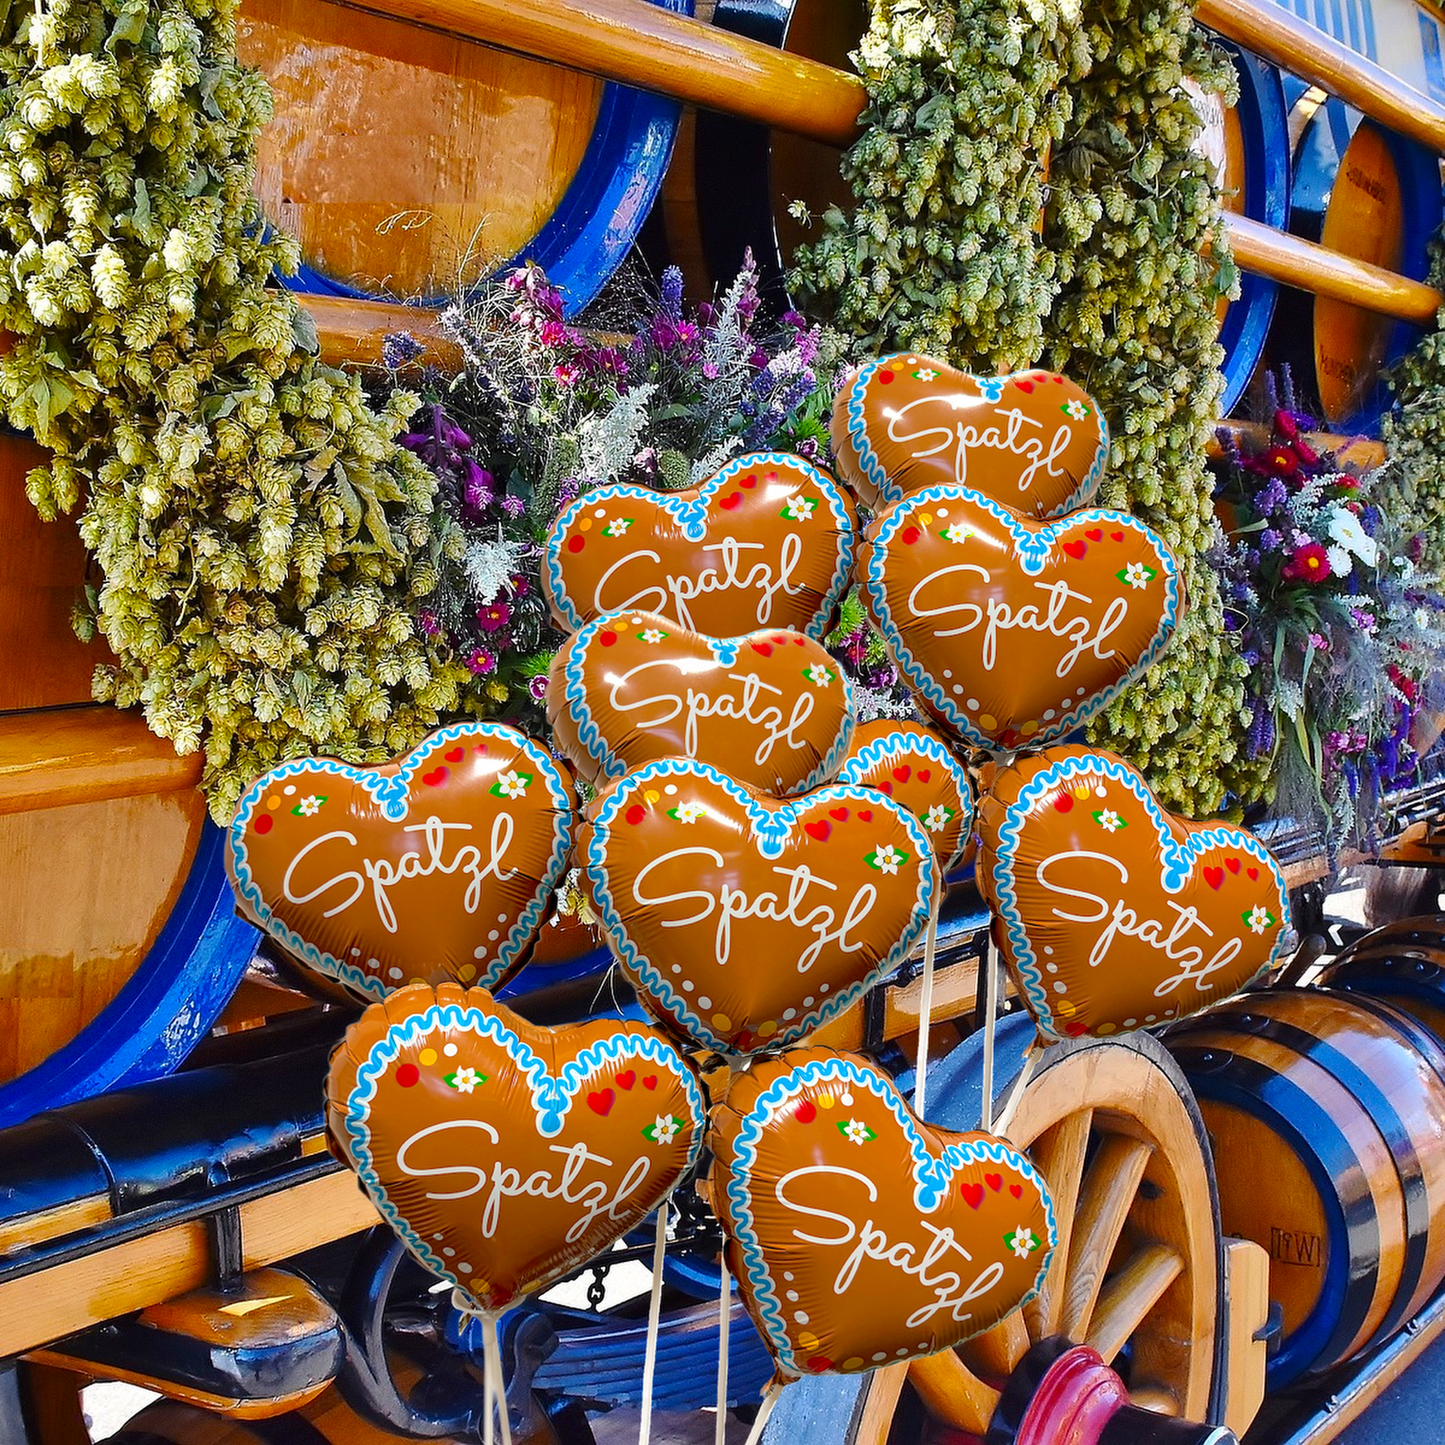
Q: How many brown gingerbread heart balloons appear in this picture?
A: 10